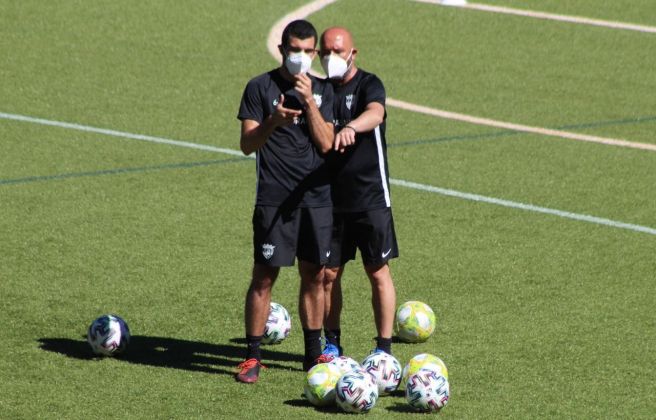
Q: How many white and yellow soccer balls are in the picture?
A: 3